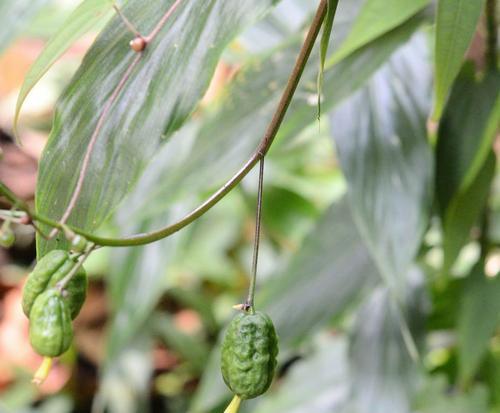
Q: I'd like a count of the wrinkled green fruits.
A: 3